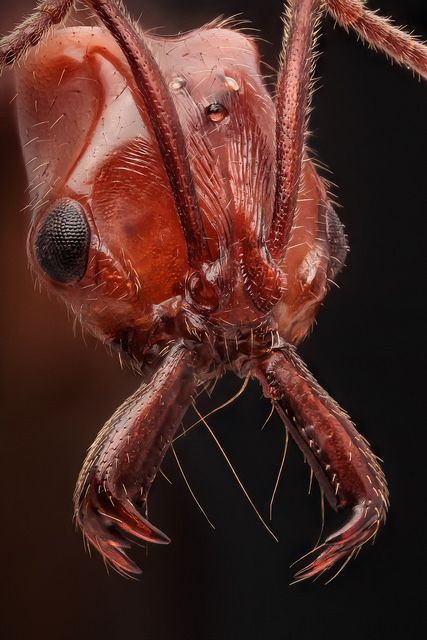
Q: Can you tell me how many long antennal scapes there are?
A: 2